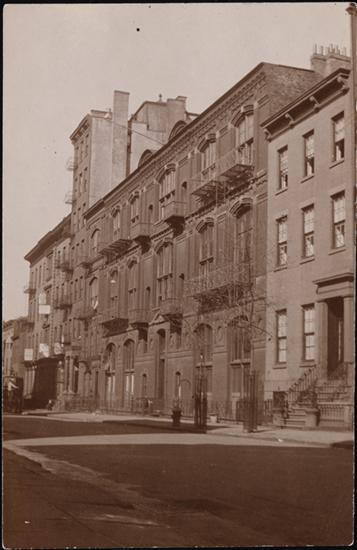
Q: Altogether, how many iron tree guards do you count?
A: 2